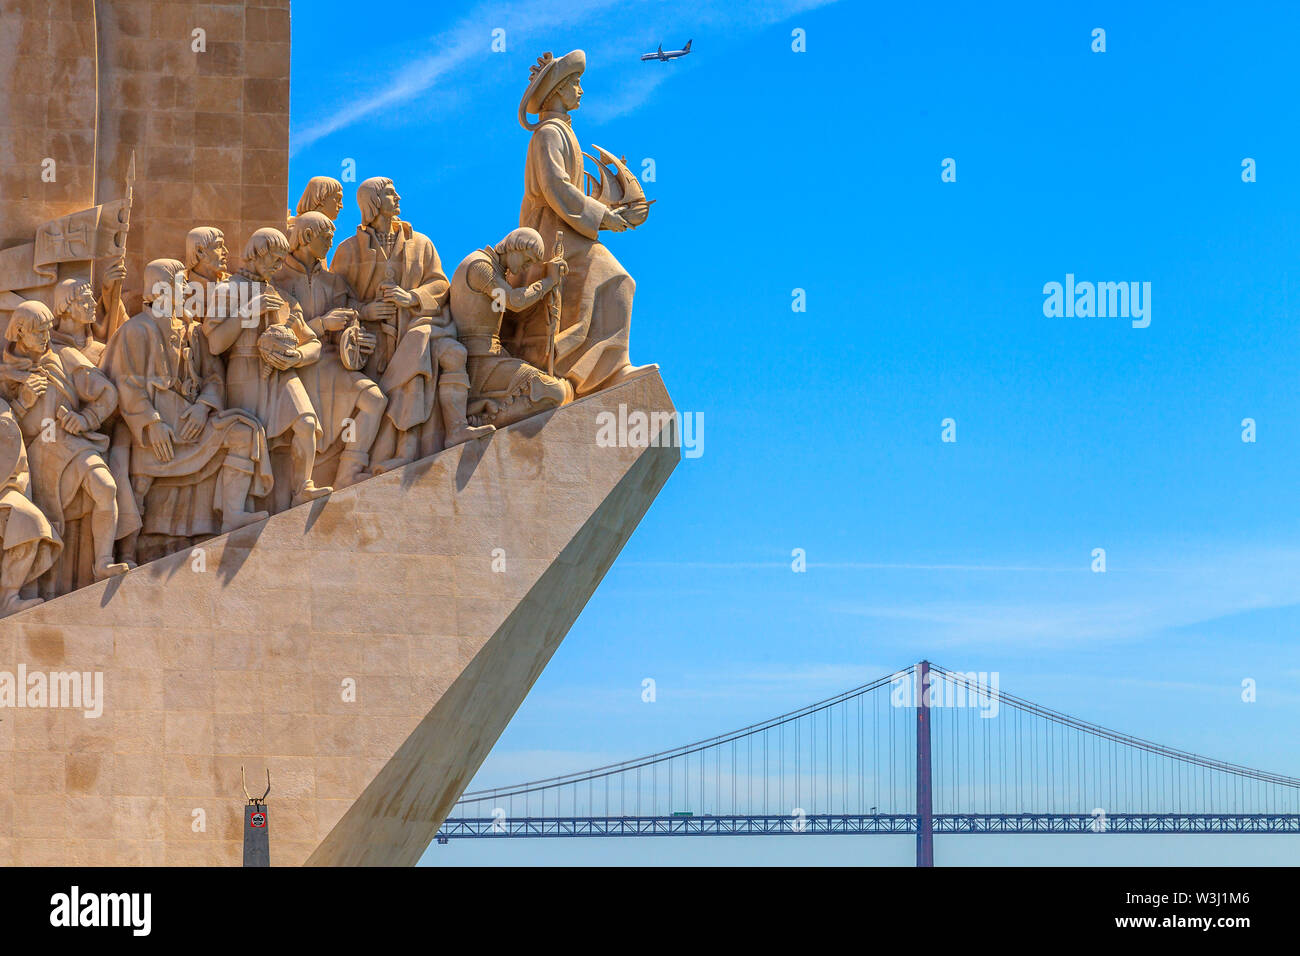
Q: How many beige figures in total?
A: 11